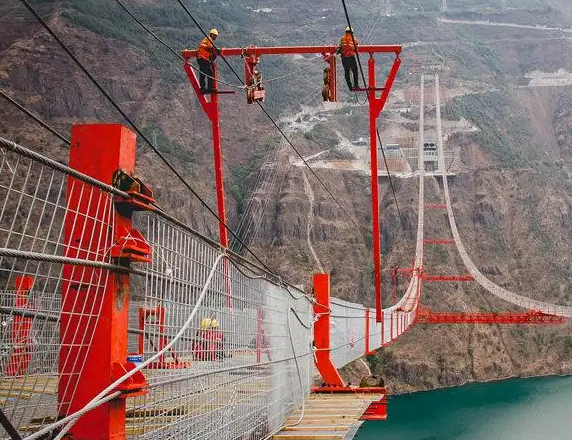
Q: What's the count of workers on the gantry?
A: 2